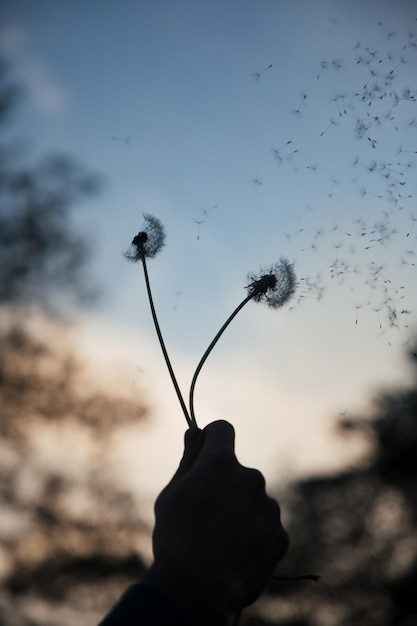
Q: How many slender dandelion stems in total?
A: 2